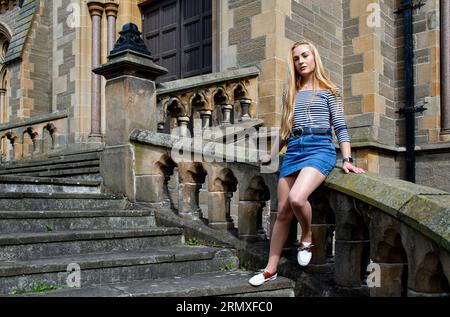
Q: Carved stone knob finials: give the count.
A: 1